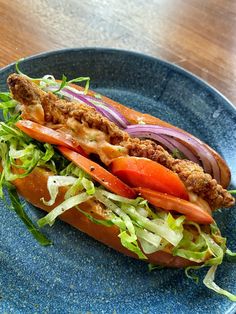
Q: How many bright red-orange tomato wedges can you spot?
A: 4